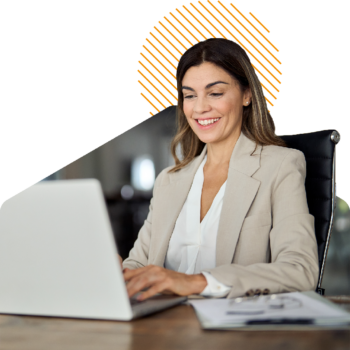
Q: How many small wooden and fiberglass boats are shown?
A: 0